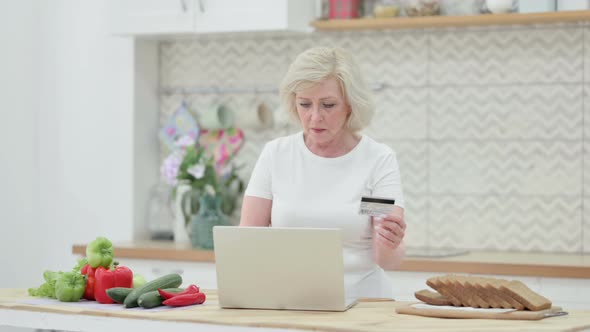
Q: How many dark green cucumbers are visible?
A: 3